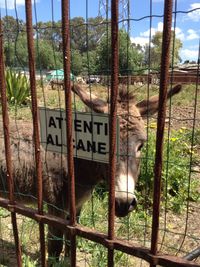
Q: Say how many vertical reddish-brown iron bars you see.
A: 5